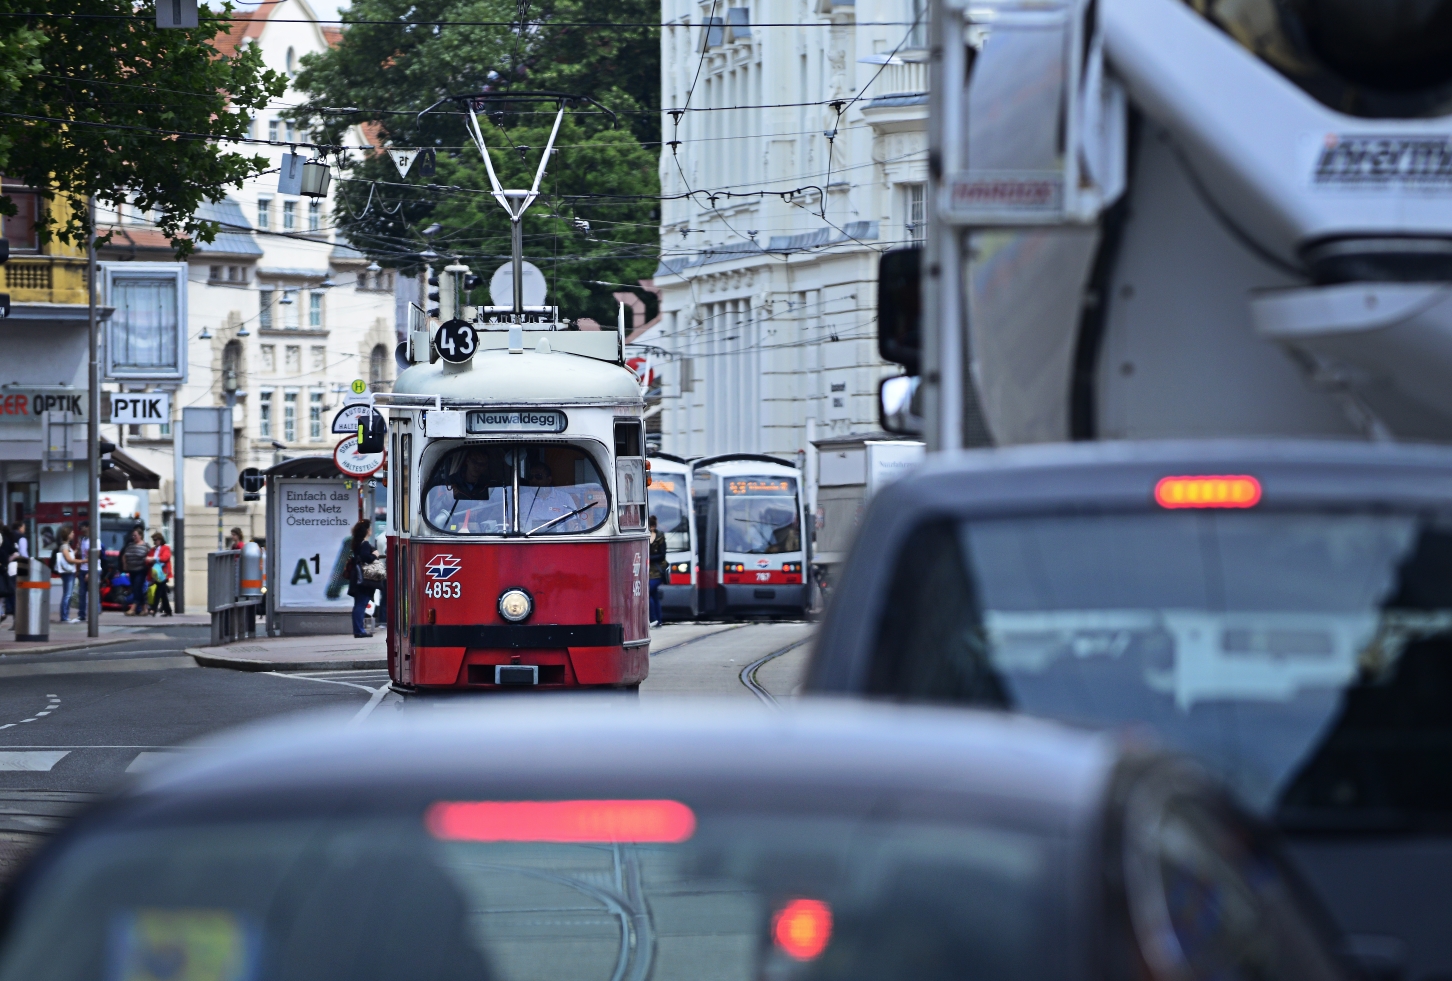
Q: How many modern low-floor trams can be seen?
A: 2